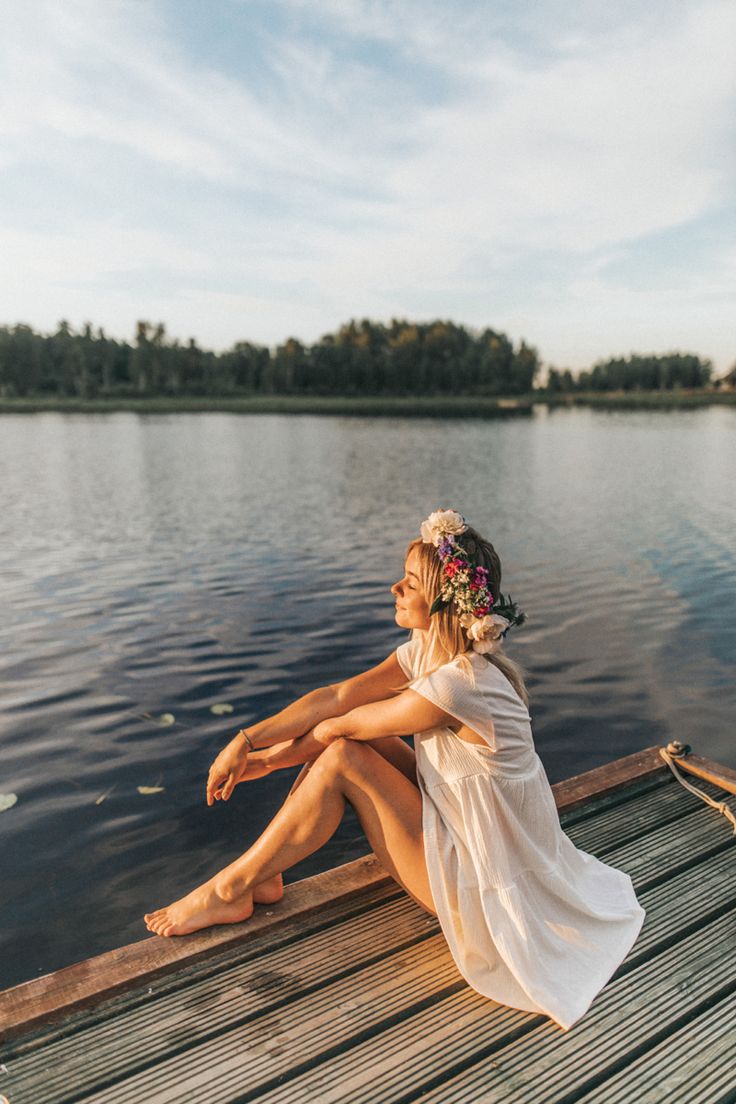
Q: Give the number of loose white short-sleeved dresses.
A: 1